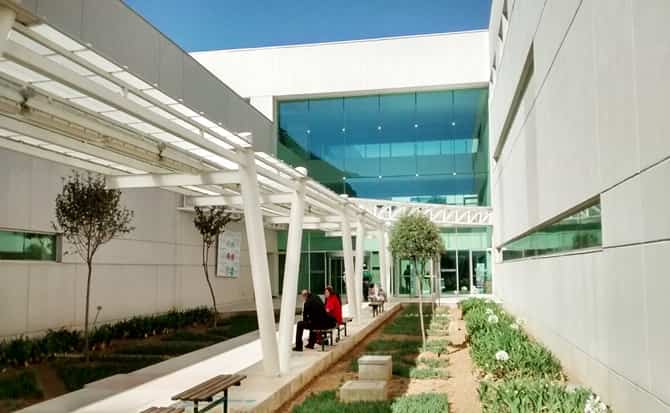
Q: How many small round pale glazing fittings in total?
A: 9